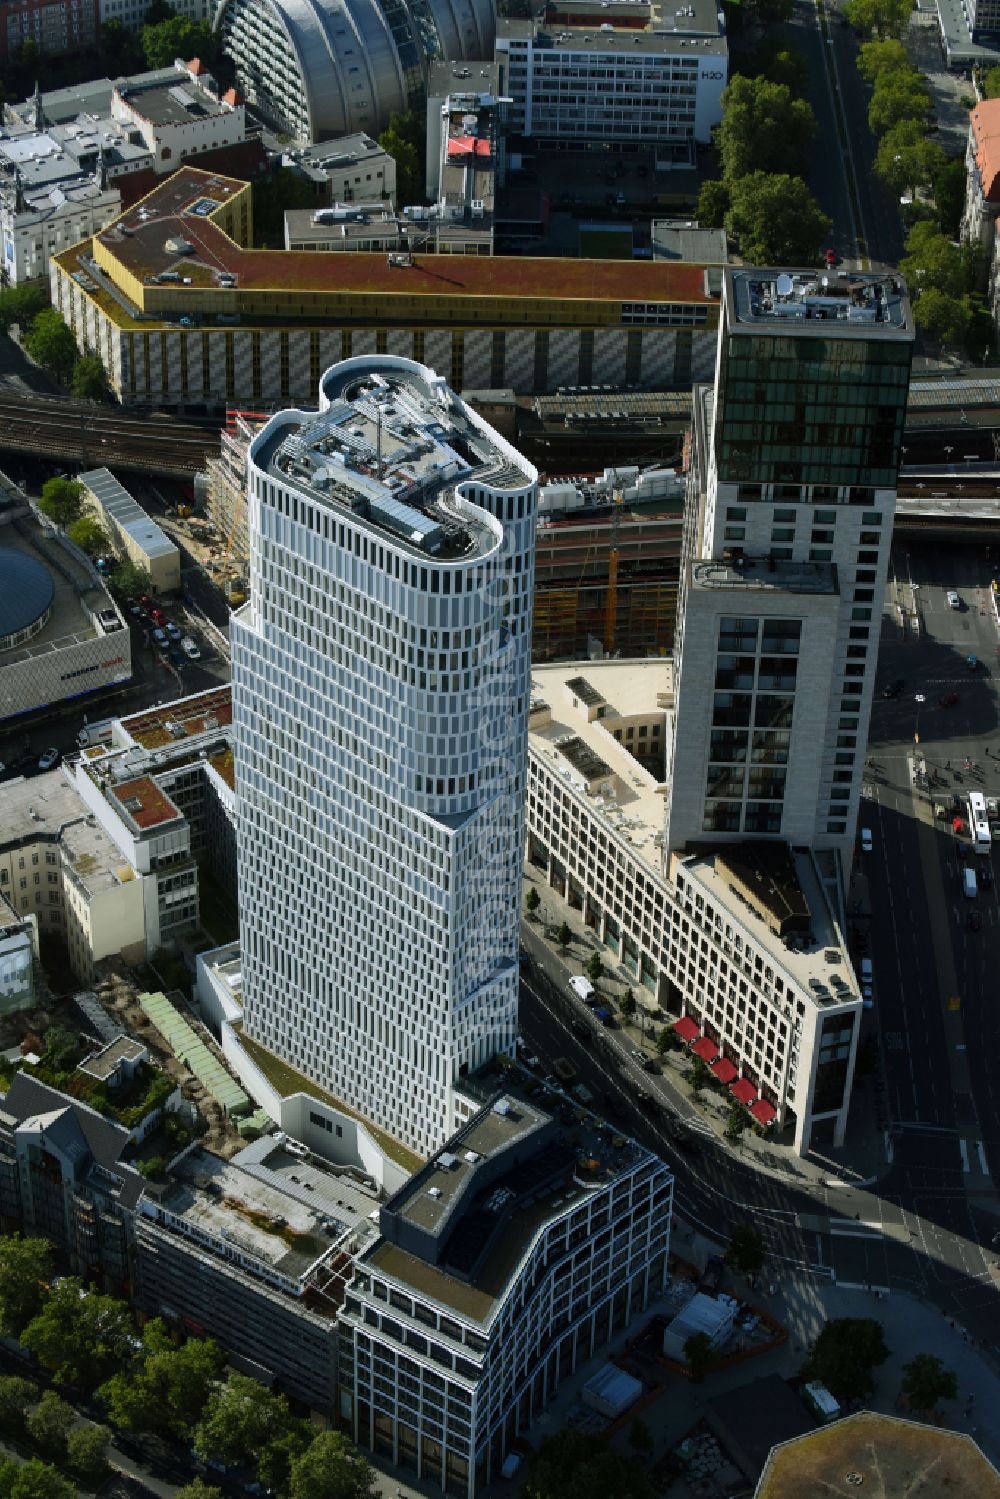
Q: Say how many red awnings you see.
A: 5